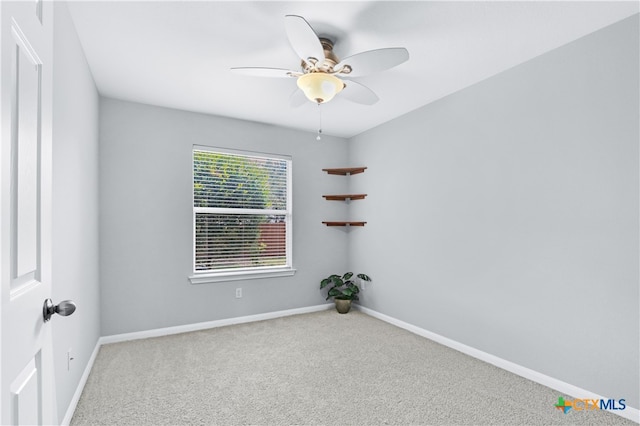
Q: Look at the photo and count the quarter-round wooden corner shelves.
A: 3